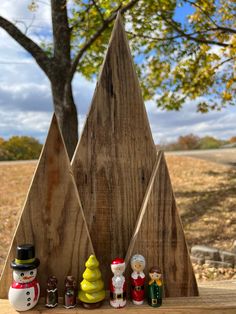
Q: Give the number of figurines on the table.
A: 7